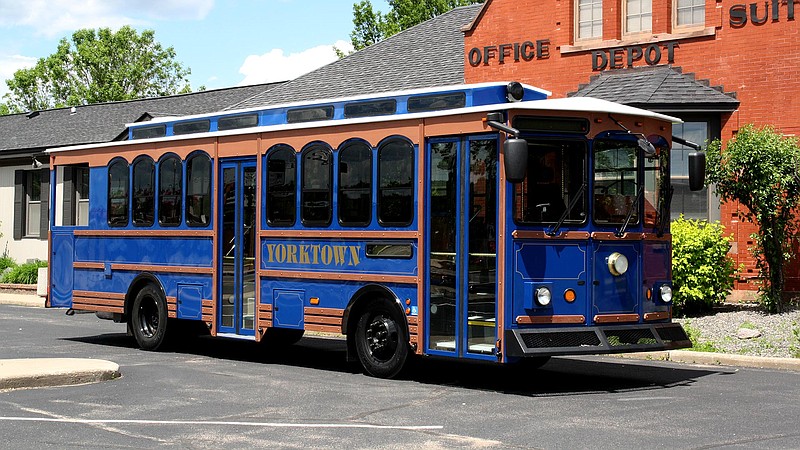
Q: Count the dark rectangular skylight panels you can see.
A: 6